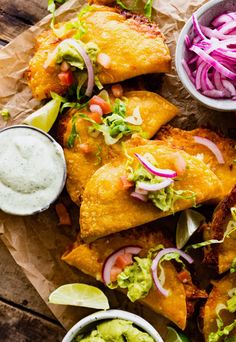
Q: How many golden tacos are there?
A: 7